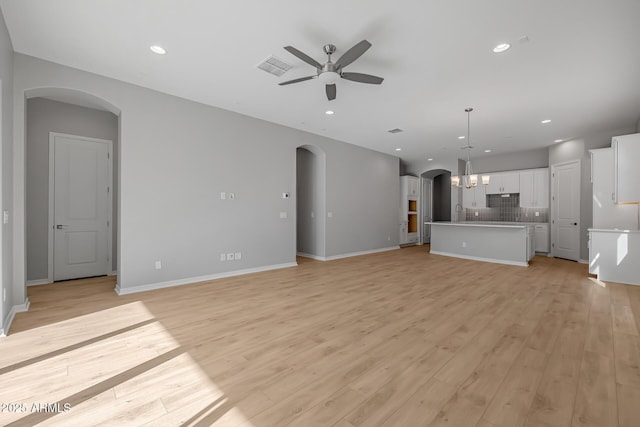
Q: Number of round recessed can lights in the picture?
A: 9